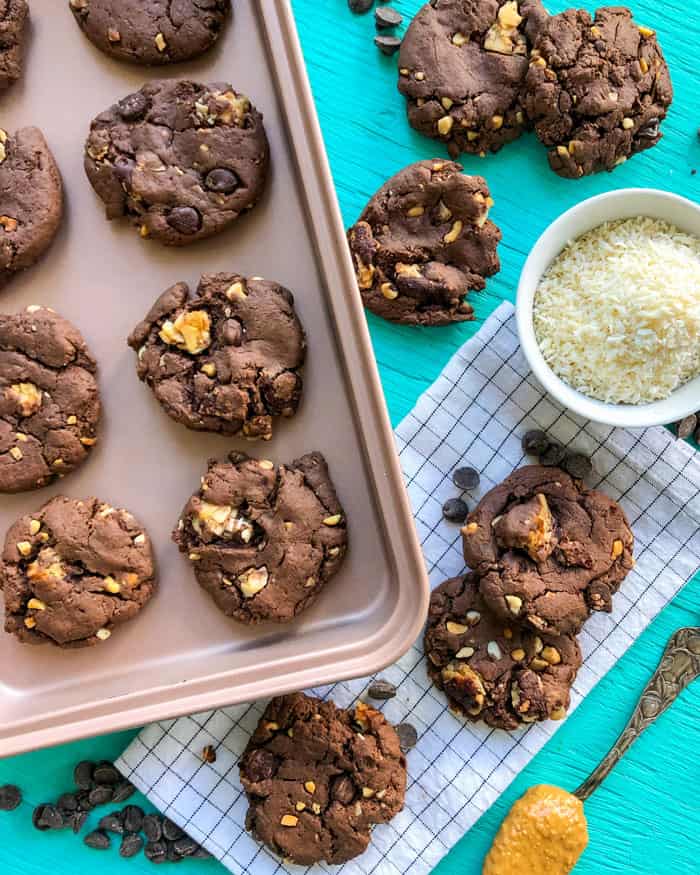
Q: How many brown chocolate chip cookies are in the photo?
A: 14